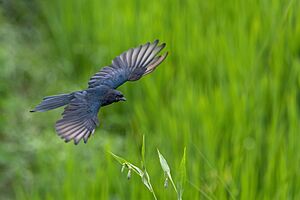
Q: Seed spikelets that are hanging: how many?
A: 3